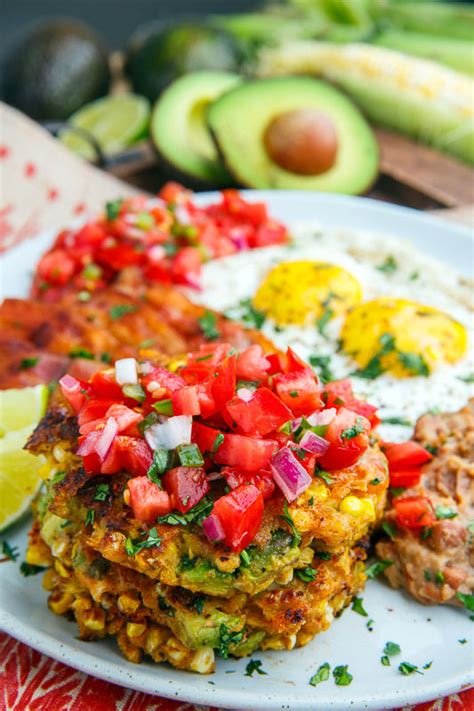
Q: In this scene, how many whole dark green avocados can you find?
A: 2